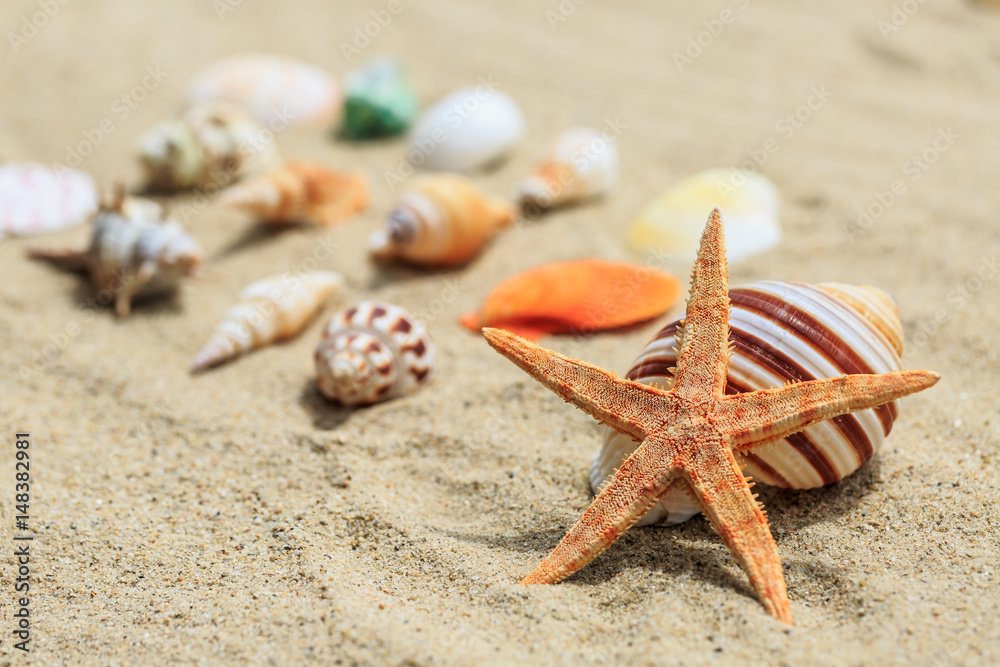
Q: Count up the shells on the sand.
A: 14